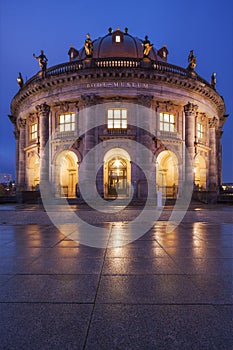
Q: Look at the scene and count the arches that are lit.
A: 5